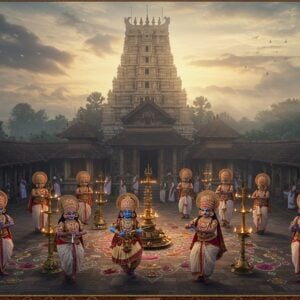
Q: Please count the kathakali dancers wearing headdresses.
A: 10